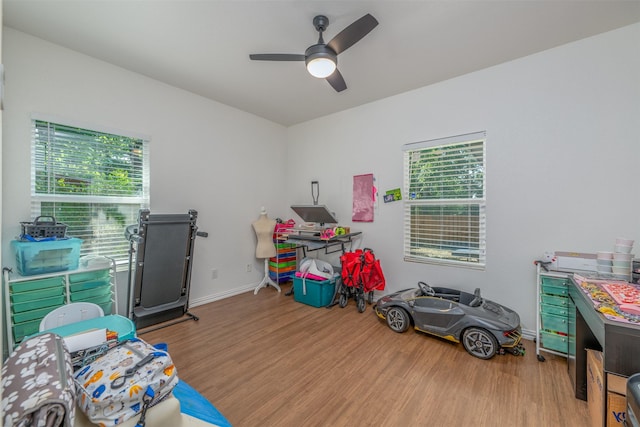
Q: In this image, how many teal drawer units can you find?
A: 2